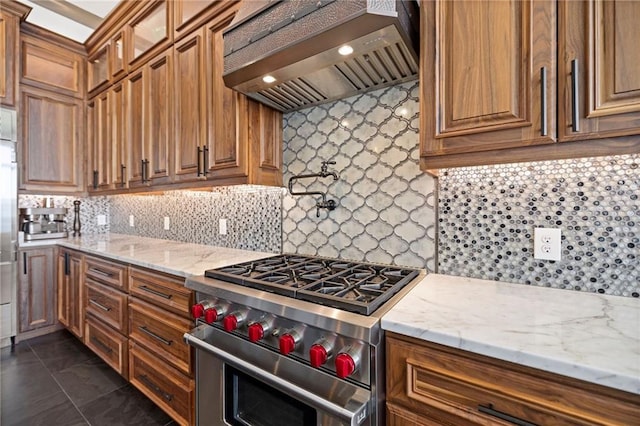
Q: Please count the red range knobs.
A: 7